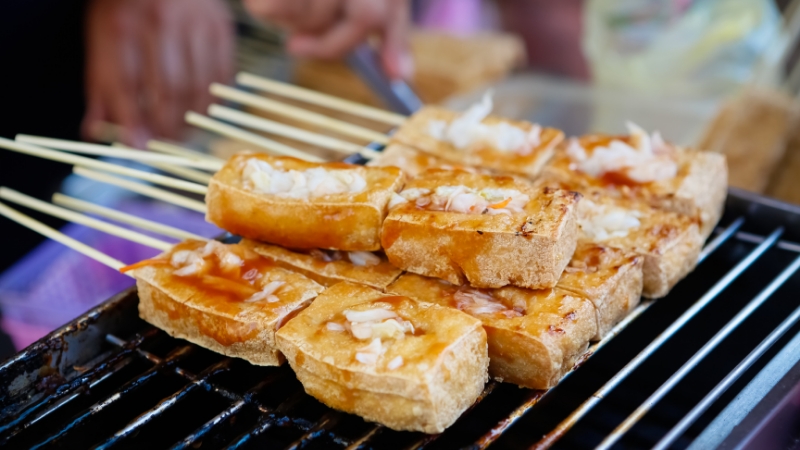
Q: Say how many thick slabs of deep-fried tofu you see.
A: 11